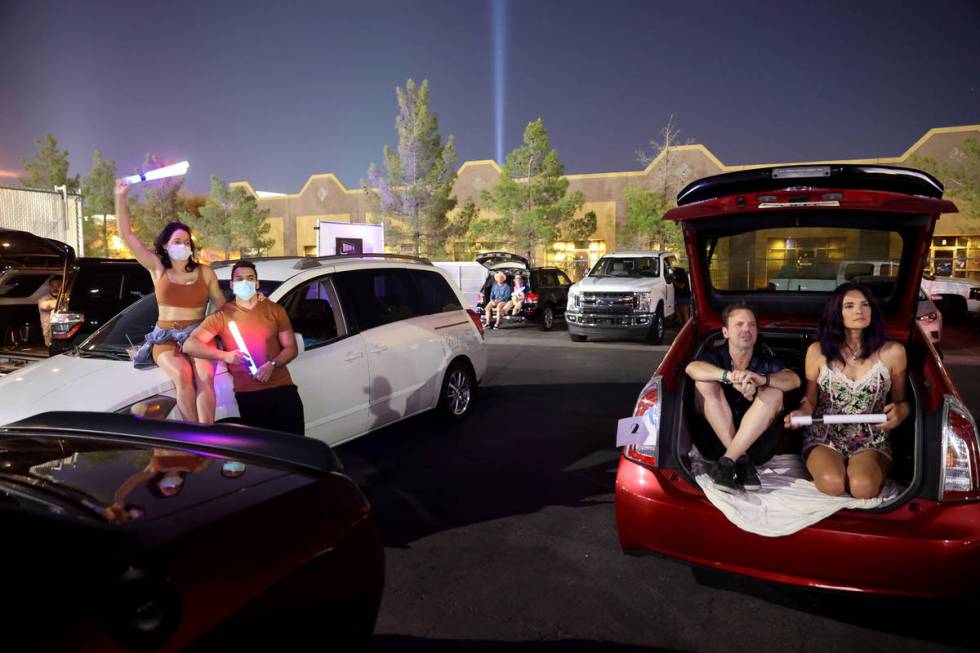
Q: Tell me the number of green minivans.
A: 0